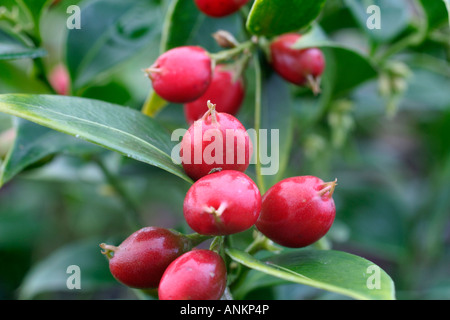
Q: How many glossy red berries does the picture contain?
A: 9